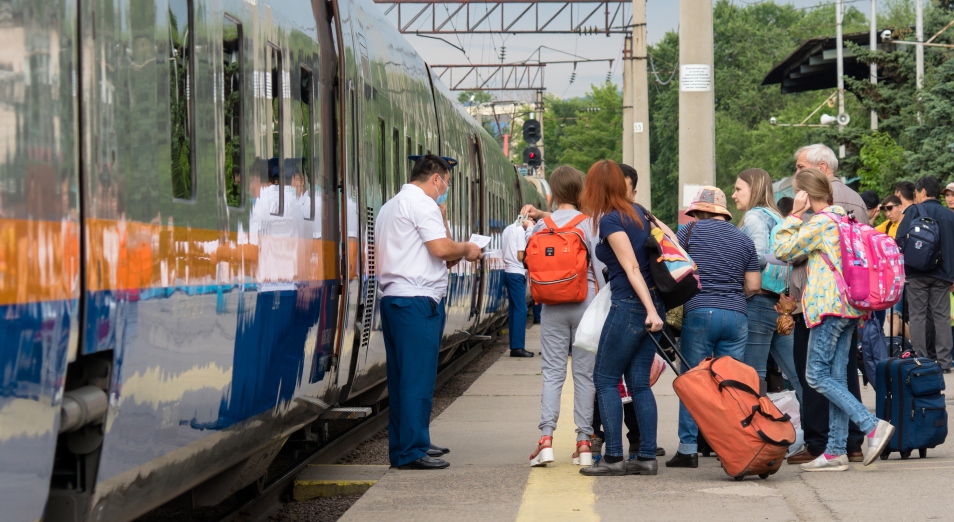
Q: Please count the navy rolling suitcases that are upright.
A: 1